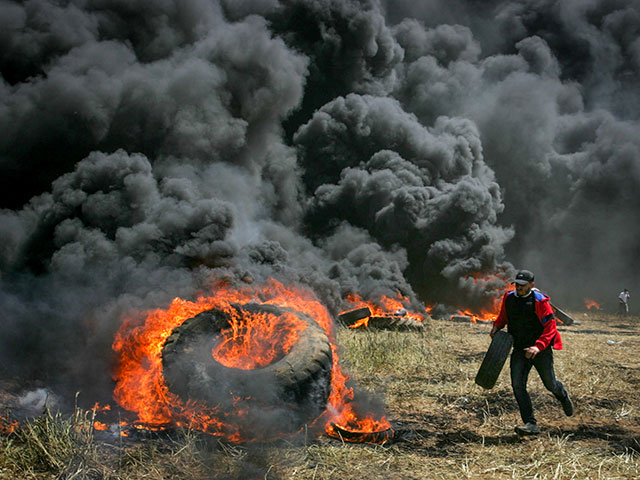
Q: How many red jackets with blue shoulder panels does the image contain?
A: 1